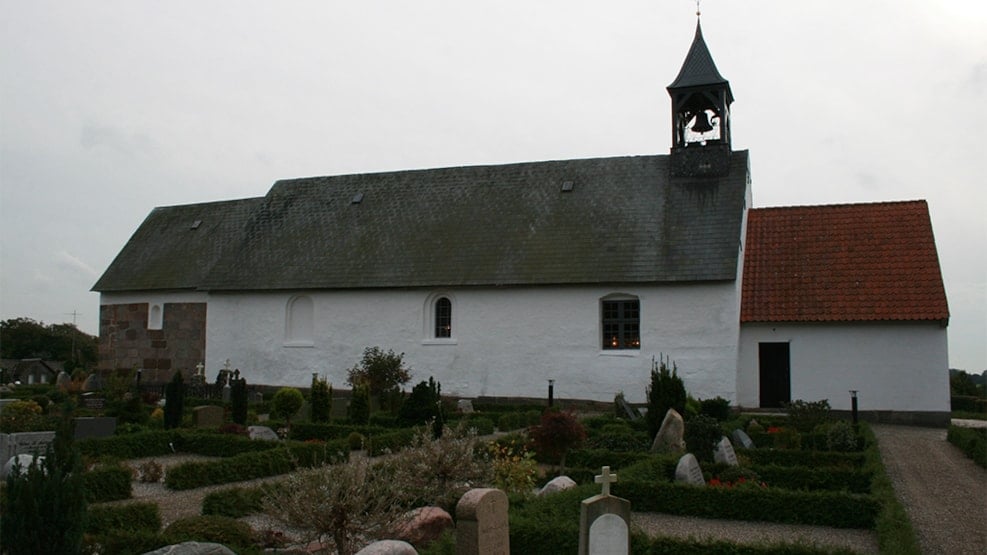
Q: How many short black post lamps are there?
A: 2